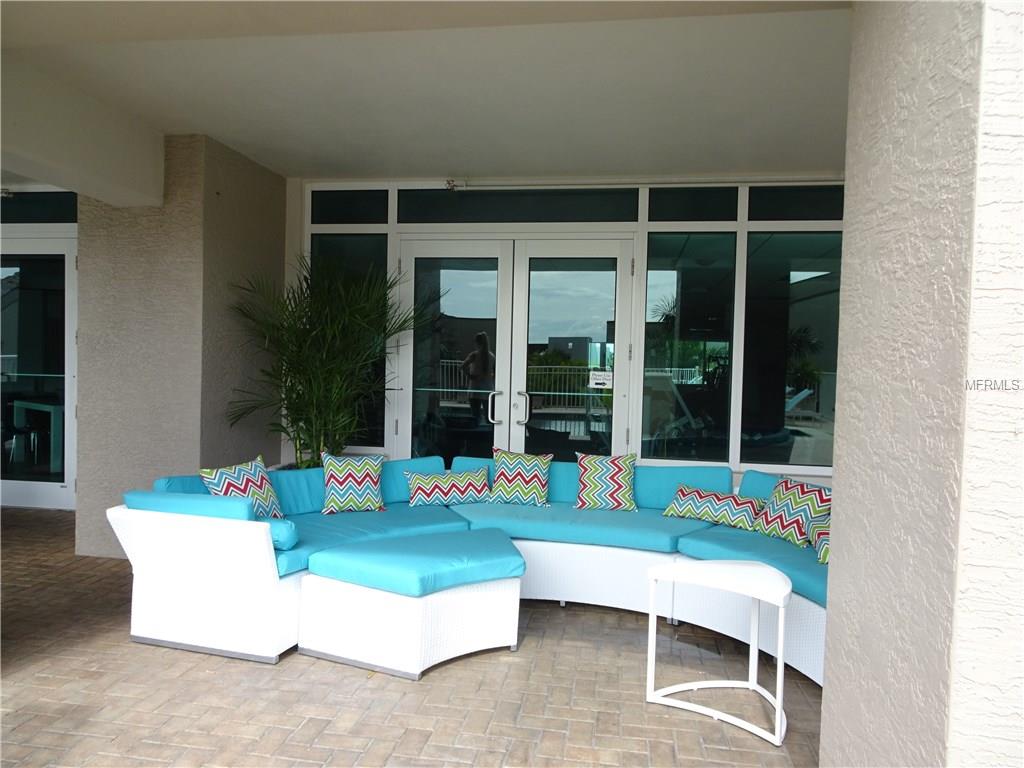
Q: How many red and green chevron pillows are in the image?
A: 8